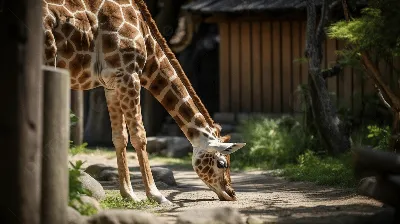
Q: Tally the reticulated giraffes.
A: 1